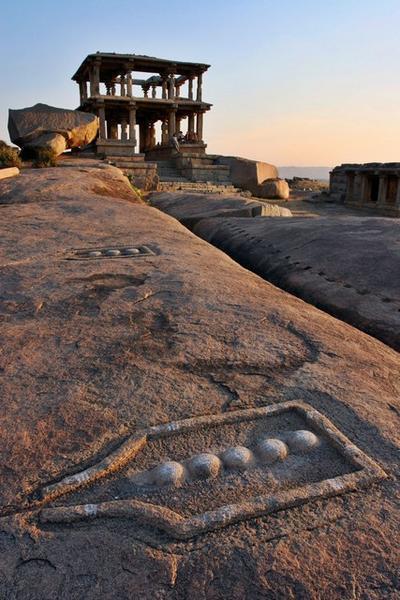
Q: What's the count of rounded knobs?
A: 8